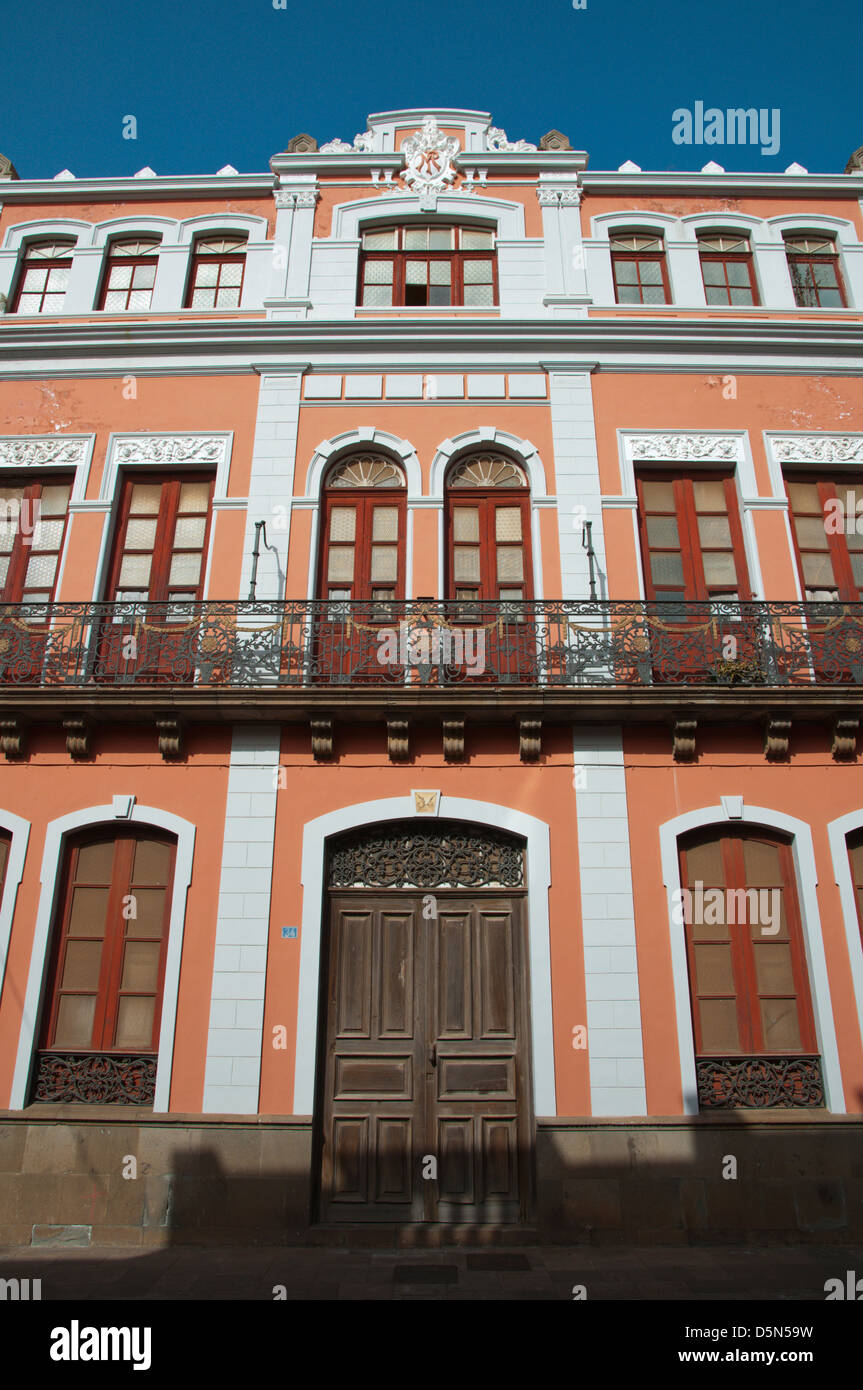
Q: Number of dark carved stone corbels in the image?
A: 10